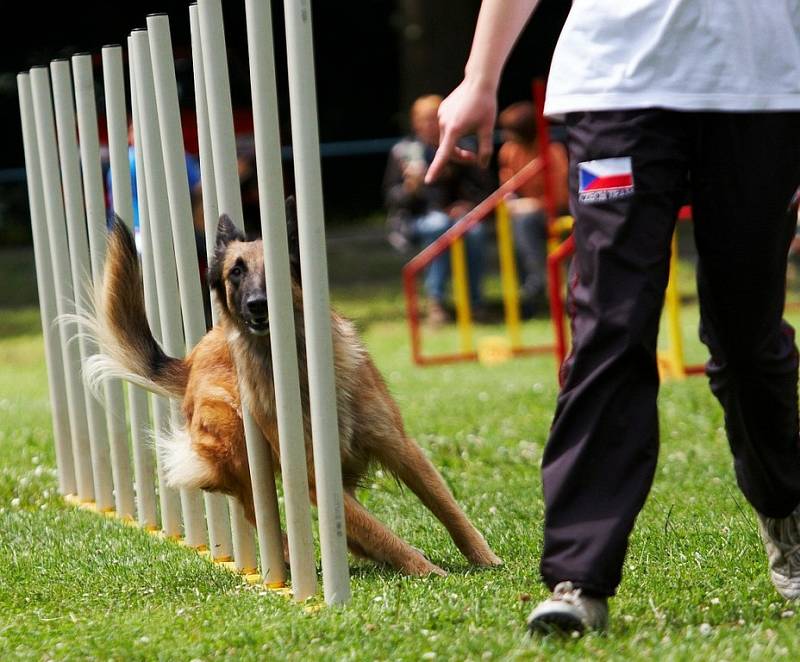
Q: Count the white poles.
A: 12